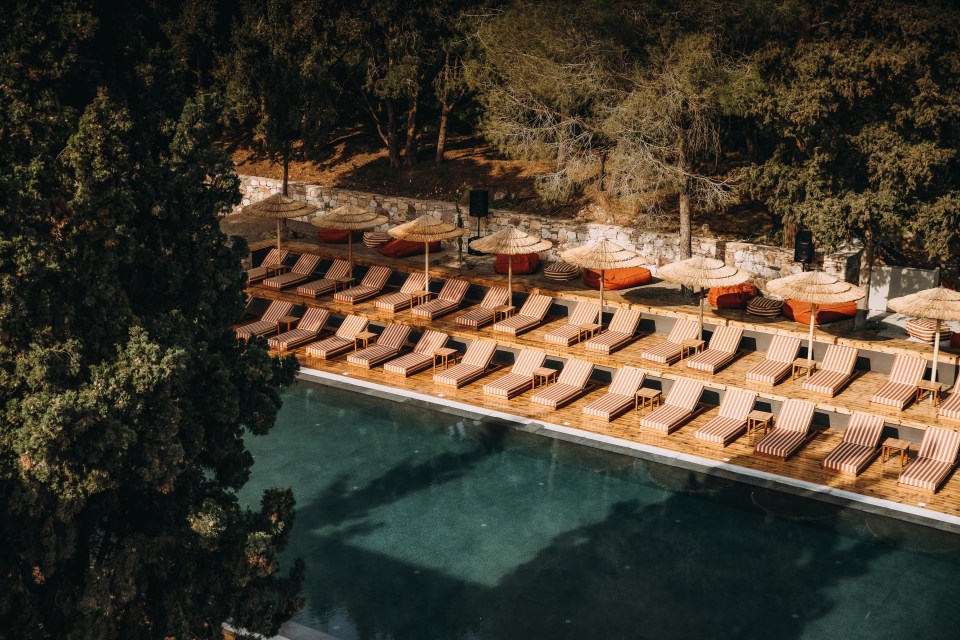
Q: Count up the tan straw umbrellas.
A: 8